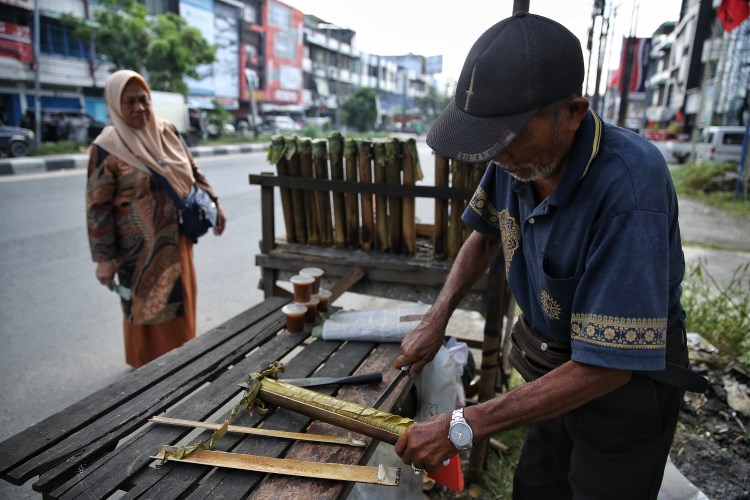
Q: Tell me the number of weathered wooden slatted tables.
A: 1